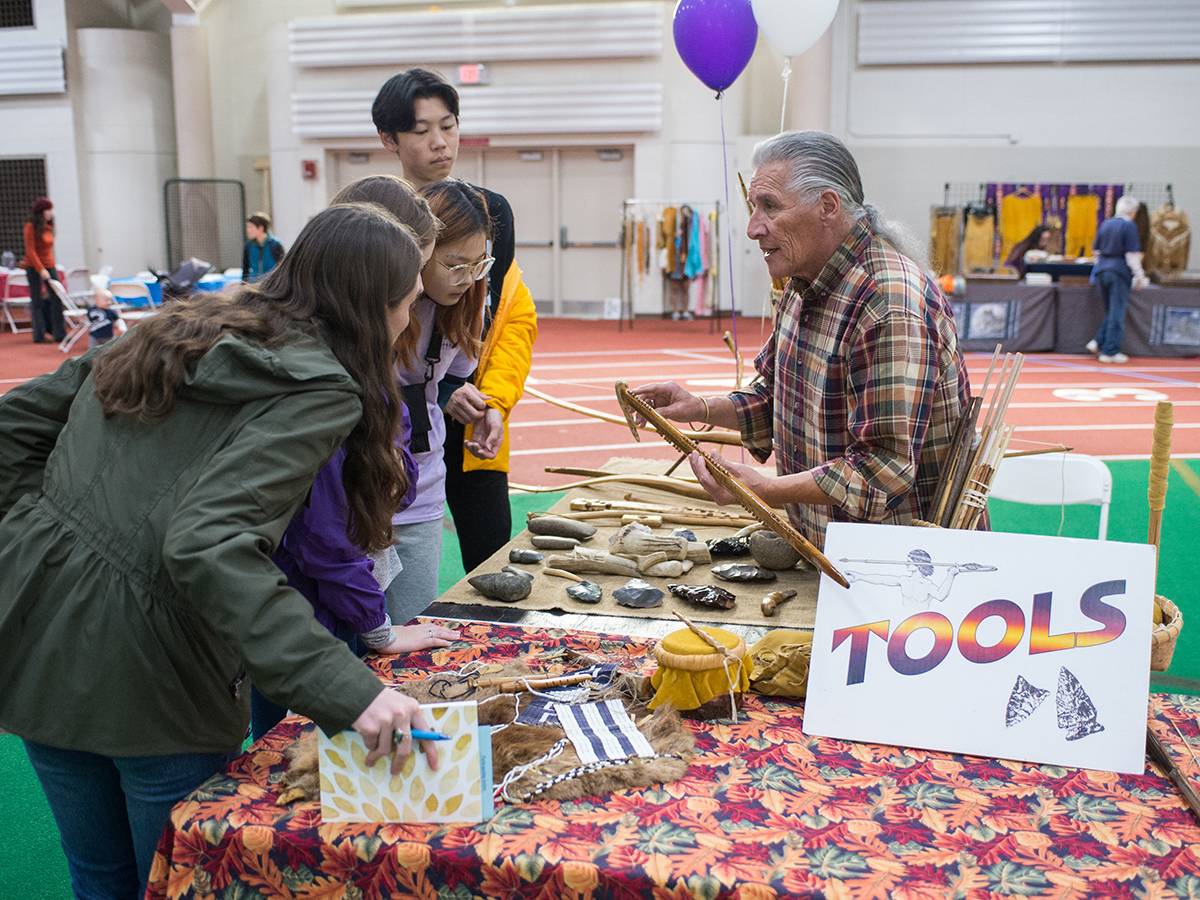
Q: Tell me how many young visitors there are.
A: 4